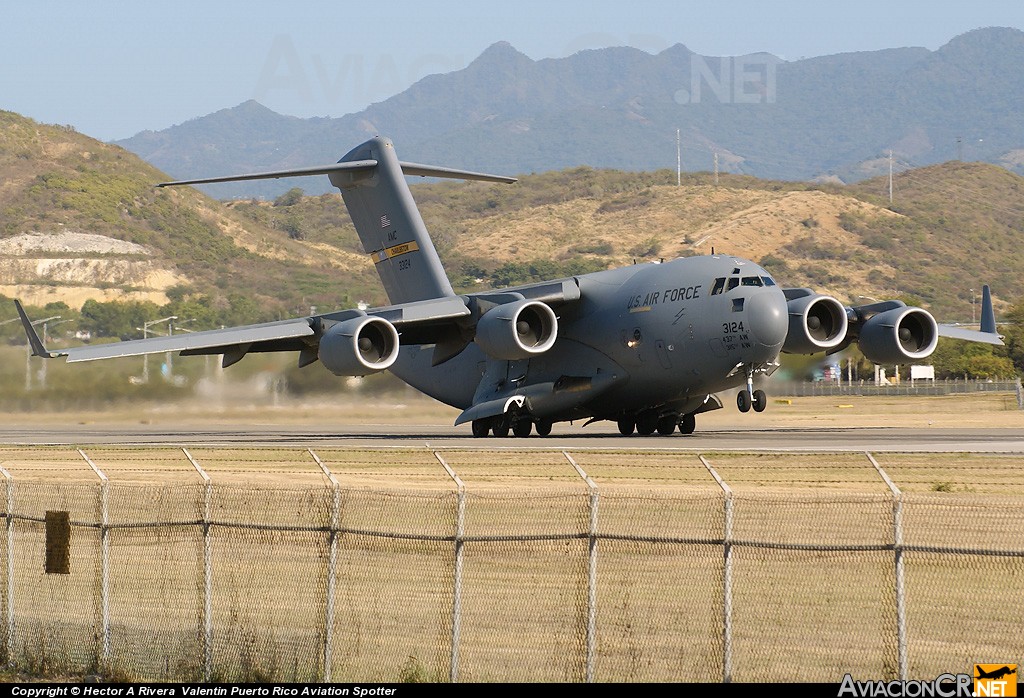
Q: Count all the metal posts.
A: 8